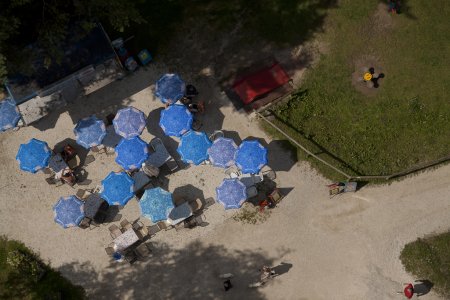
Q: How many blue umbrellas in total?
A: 14